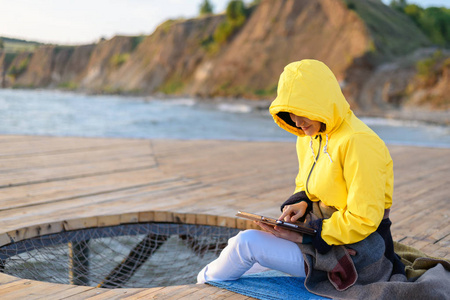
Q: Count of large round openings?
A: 1